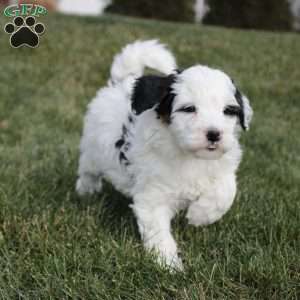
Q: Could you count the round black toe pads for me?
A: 4